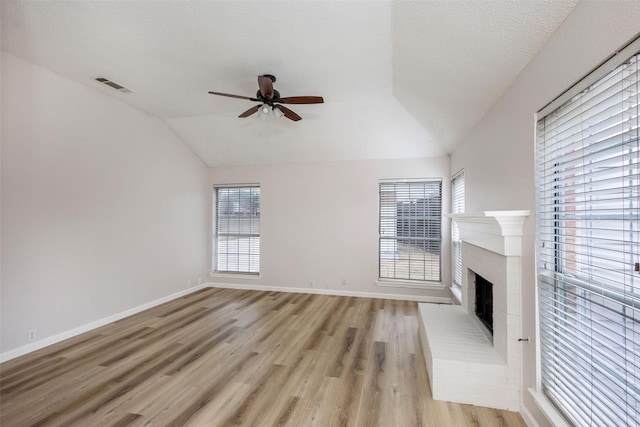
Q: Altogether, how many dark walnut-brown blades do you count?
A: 5